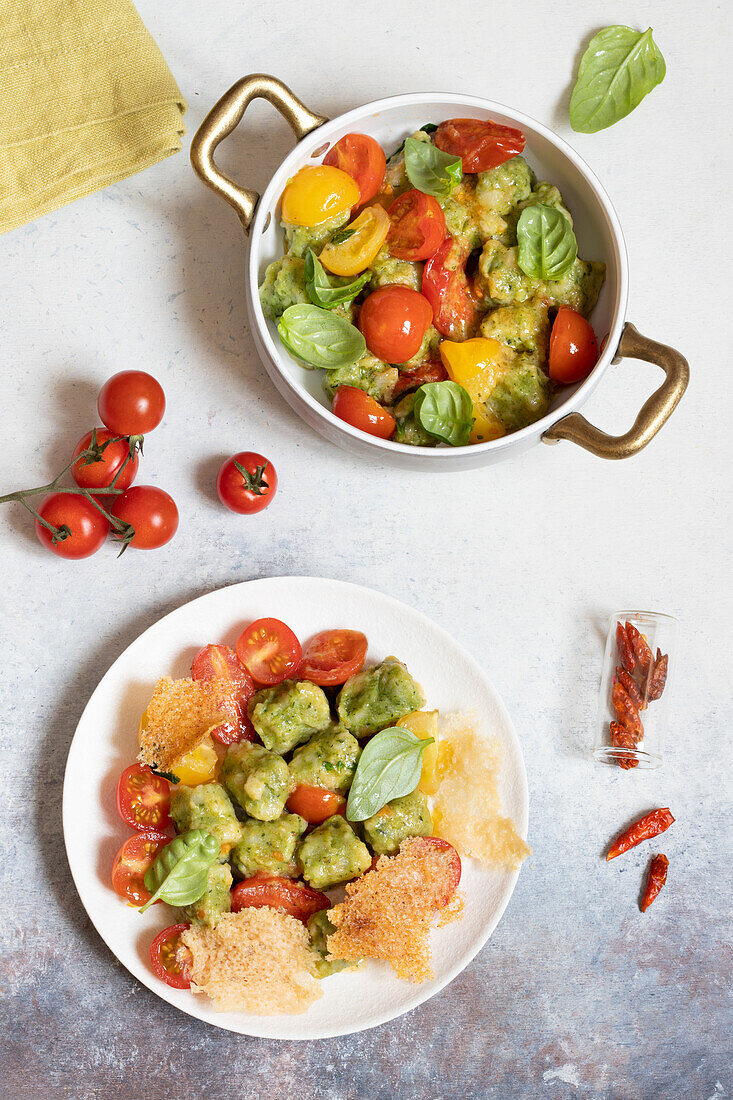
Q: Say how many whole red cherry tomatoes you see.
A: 5